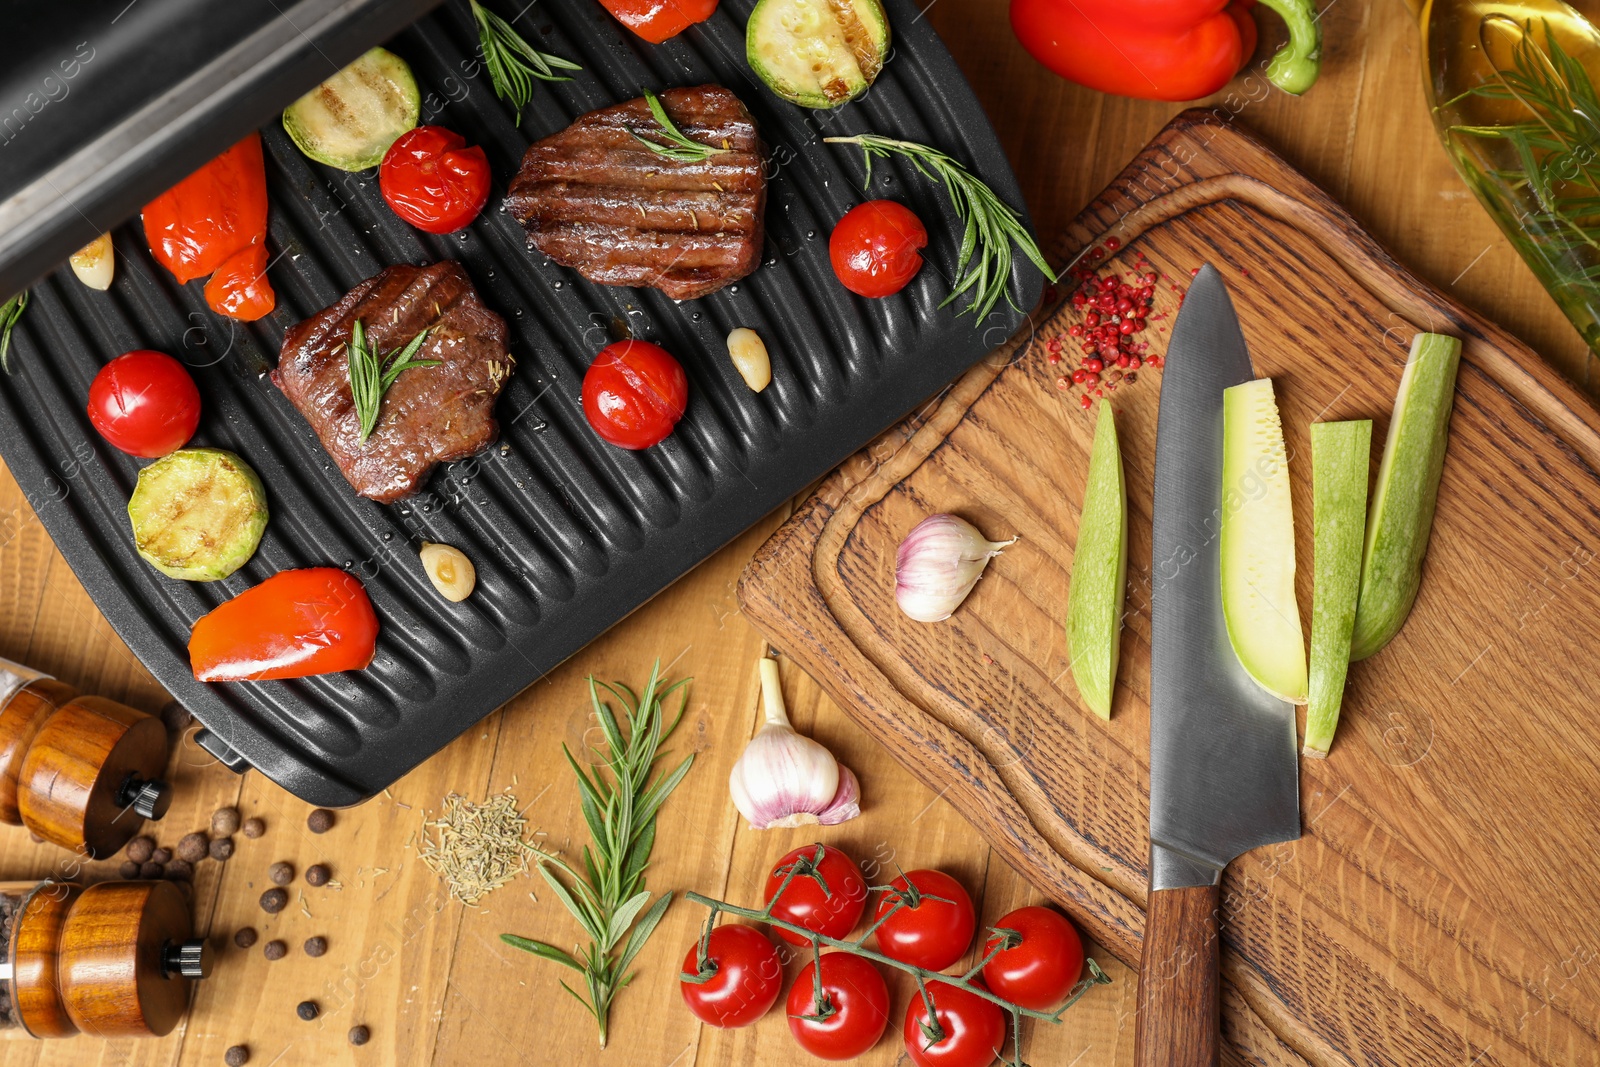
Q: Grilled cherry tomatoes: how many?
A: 4